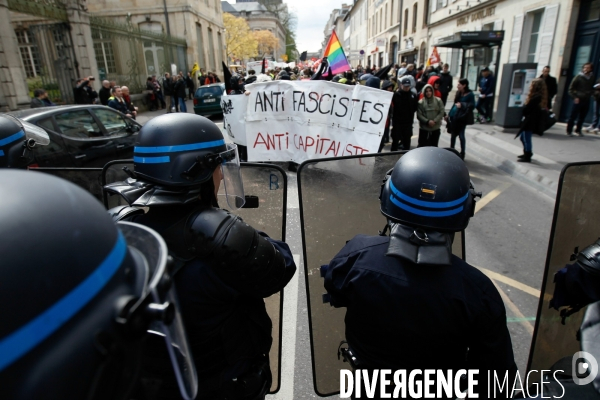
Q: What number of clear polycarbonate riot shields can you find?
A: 4